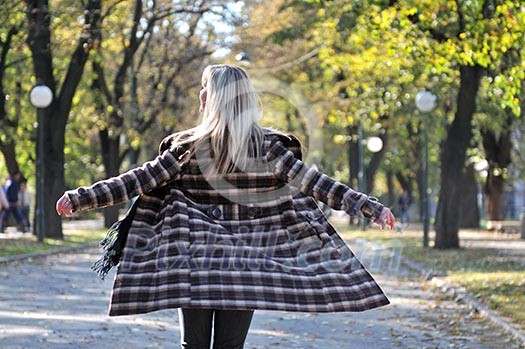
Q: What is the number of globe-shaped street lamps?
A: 3